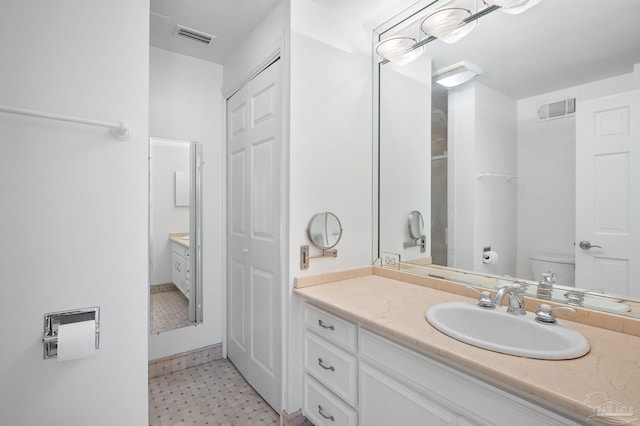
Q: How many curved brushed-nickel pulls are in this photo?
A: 3